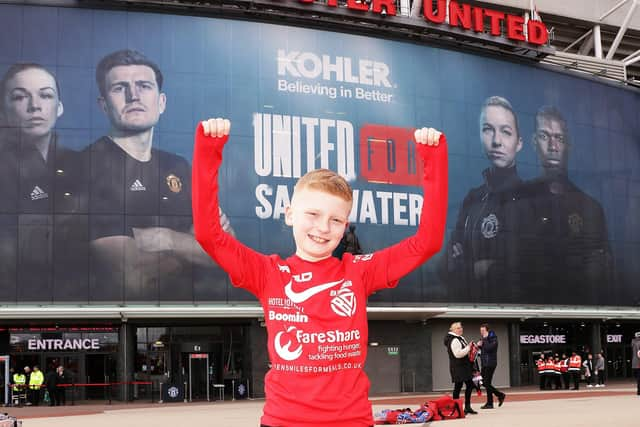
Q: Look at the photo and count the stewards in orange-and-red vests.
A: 5